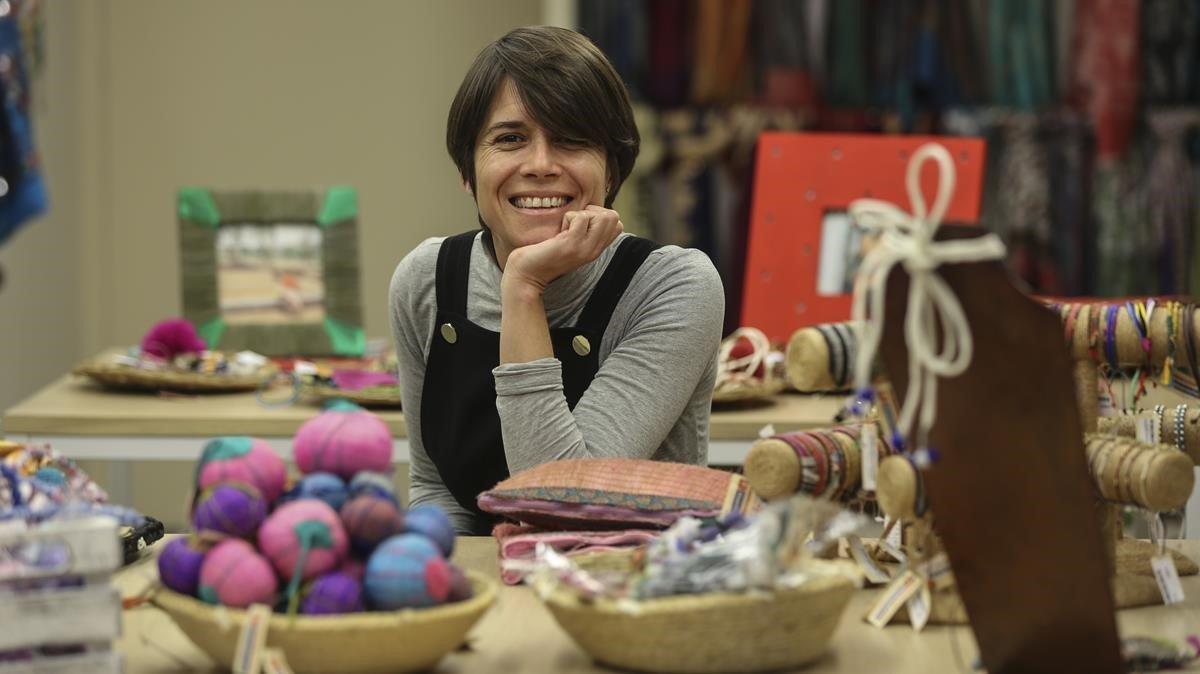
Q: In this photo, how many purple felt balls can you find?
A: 3